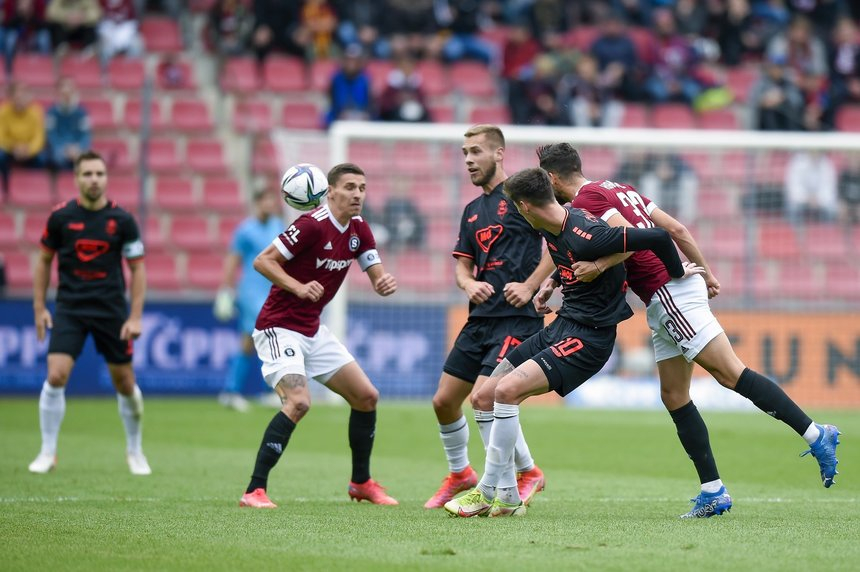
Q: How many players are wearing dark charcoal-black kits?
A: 3